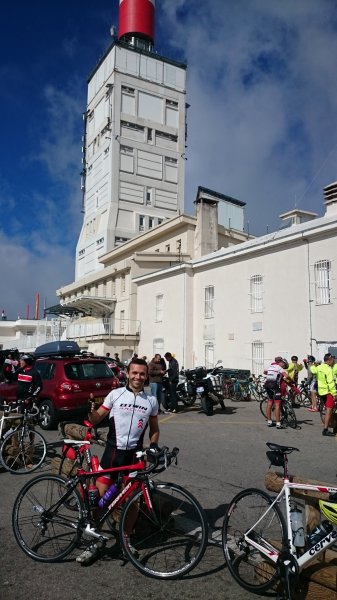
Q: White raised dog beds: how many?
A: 0